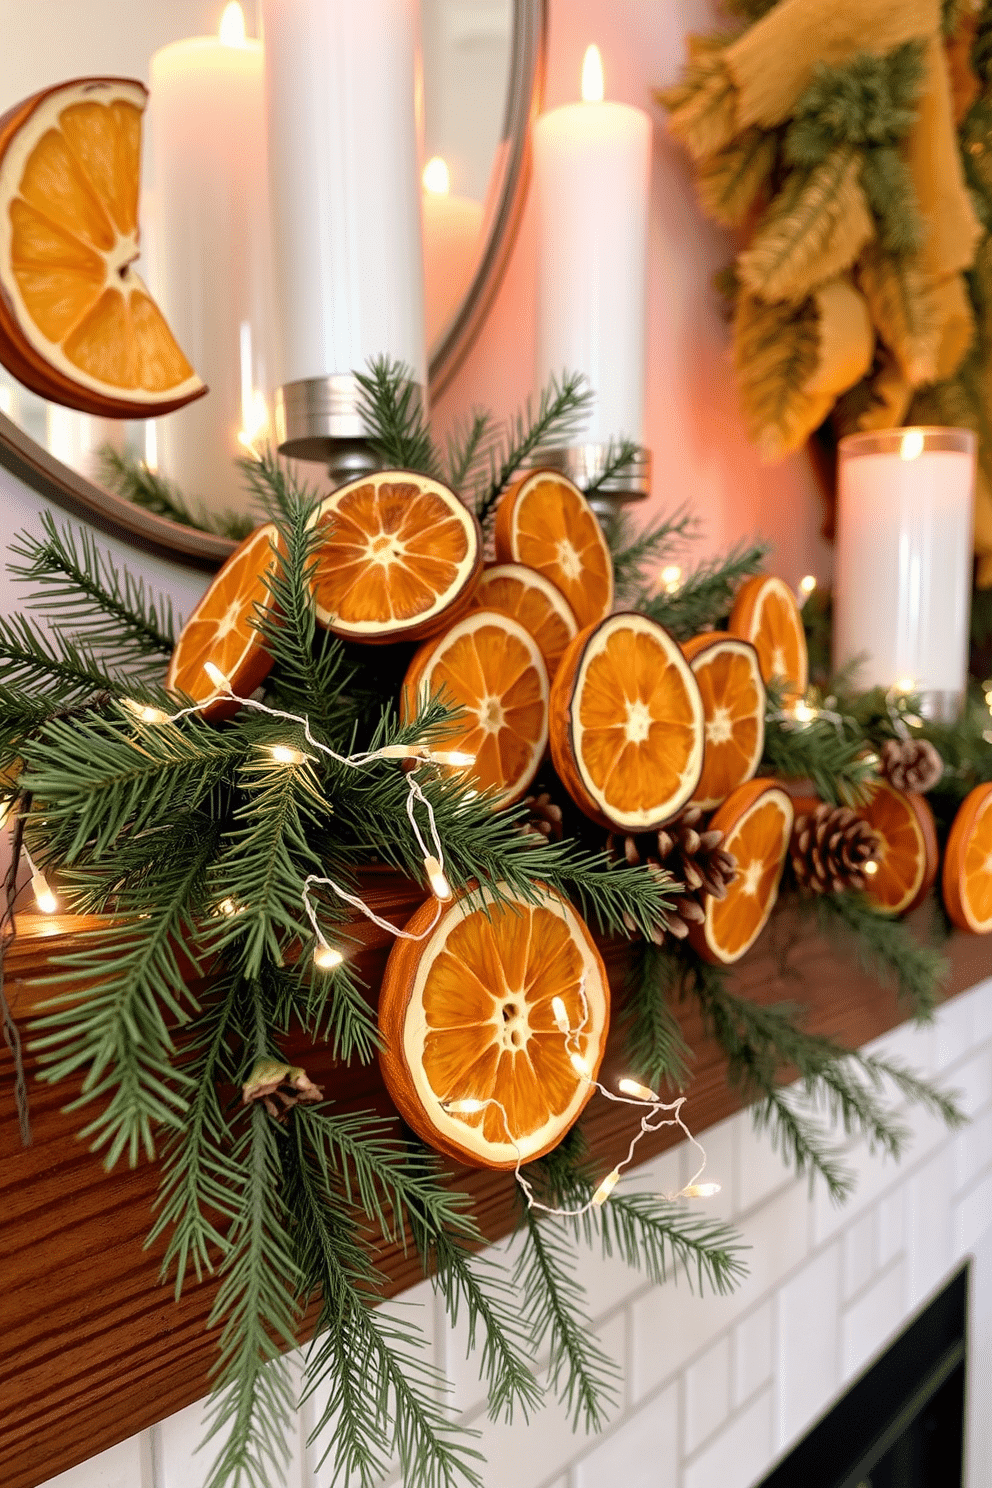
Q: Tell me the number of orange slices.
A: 13